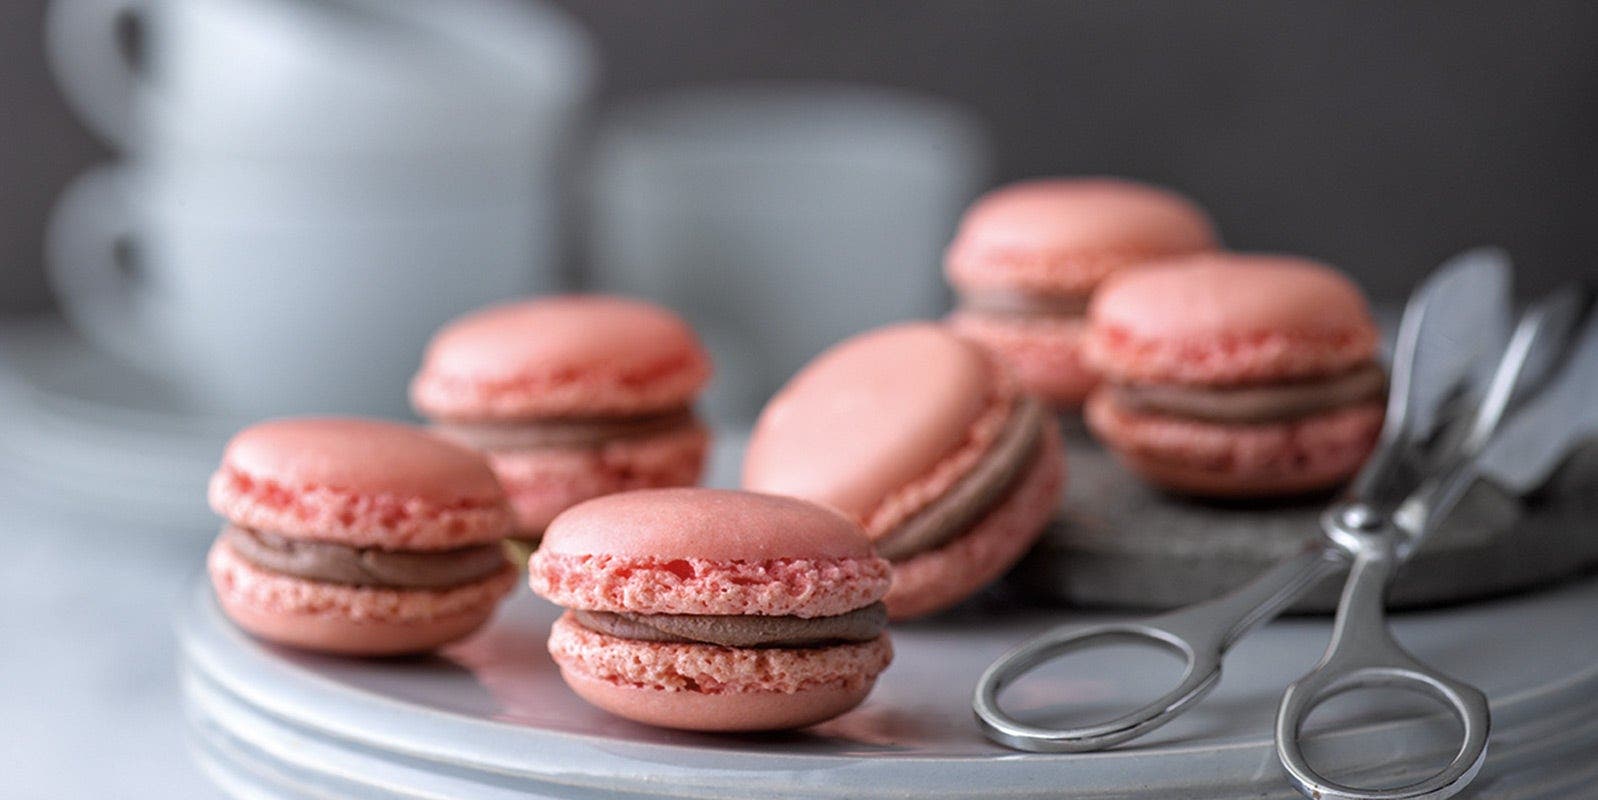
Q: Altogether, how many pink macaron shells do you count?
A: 12